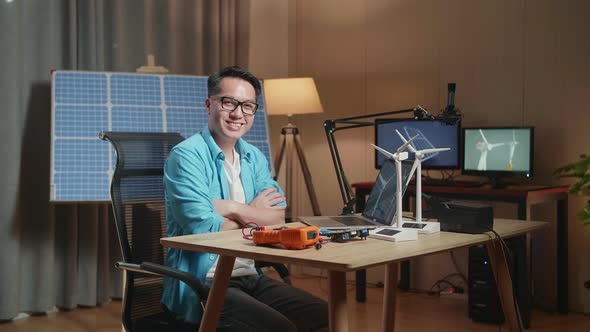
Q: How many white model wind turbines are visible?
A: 2